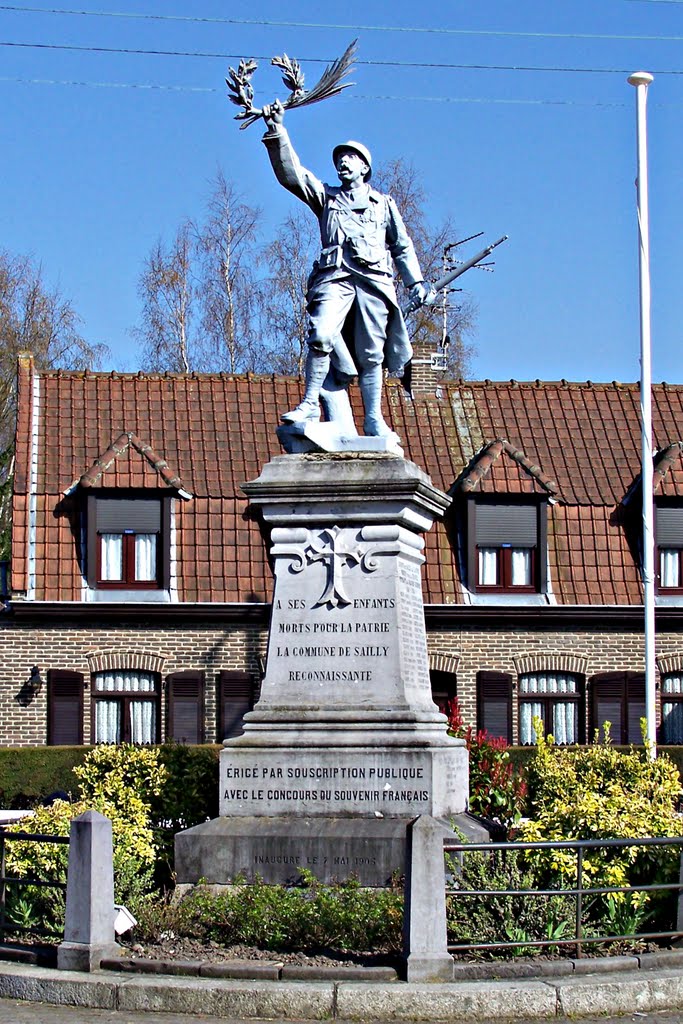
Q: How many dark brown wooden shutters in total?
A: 6